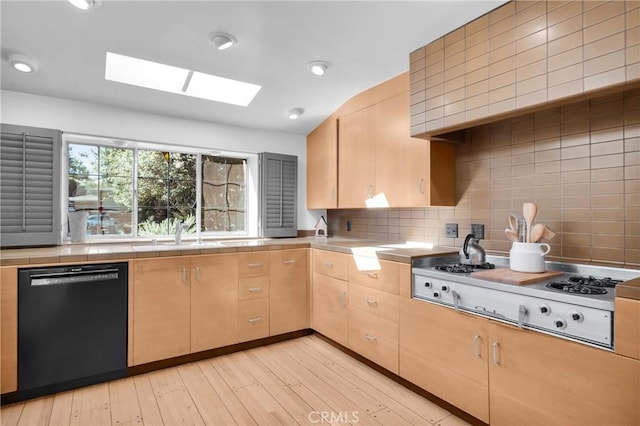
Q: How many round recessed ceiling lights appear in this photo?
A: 5